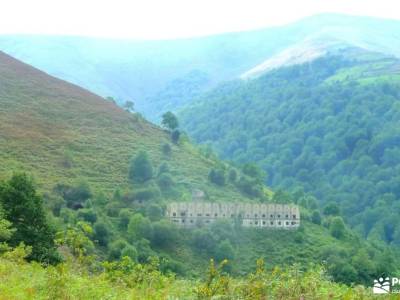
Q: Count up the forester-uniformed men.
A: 0